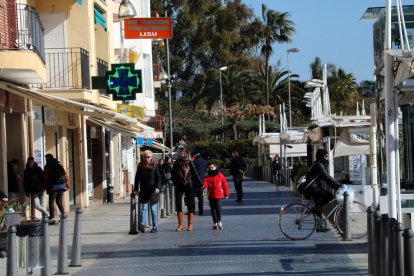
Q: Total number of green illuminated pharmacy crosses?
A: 1